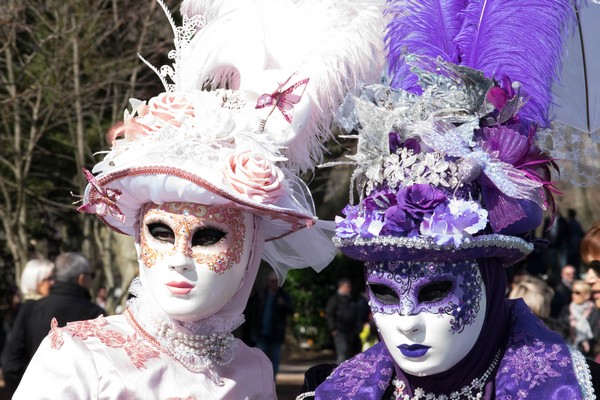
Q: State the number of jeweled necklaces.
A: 2